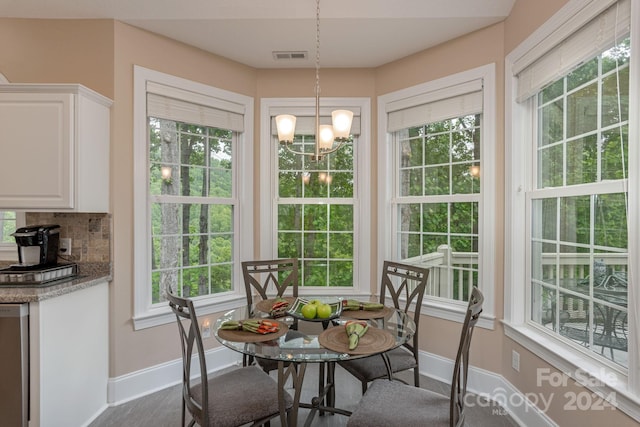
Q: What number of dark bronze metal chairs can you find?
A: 4